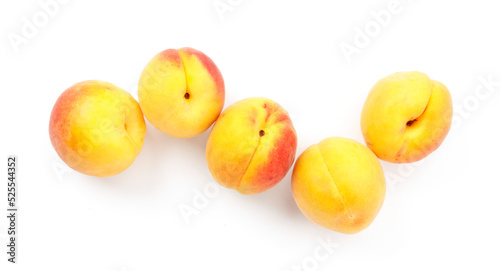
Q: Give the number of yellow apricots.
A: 5